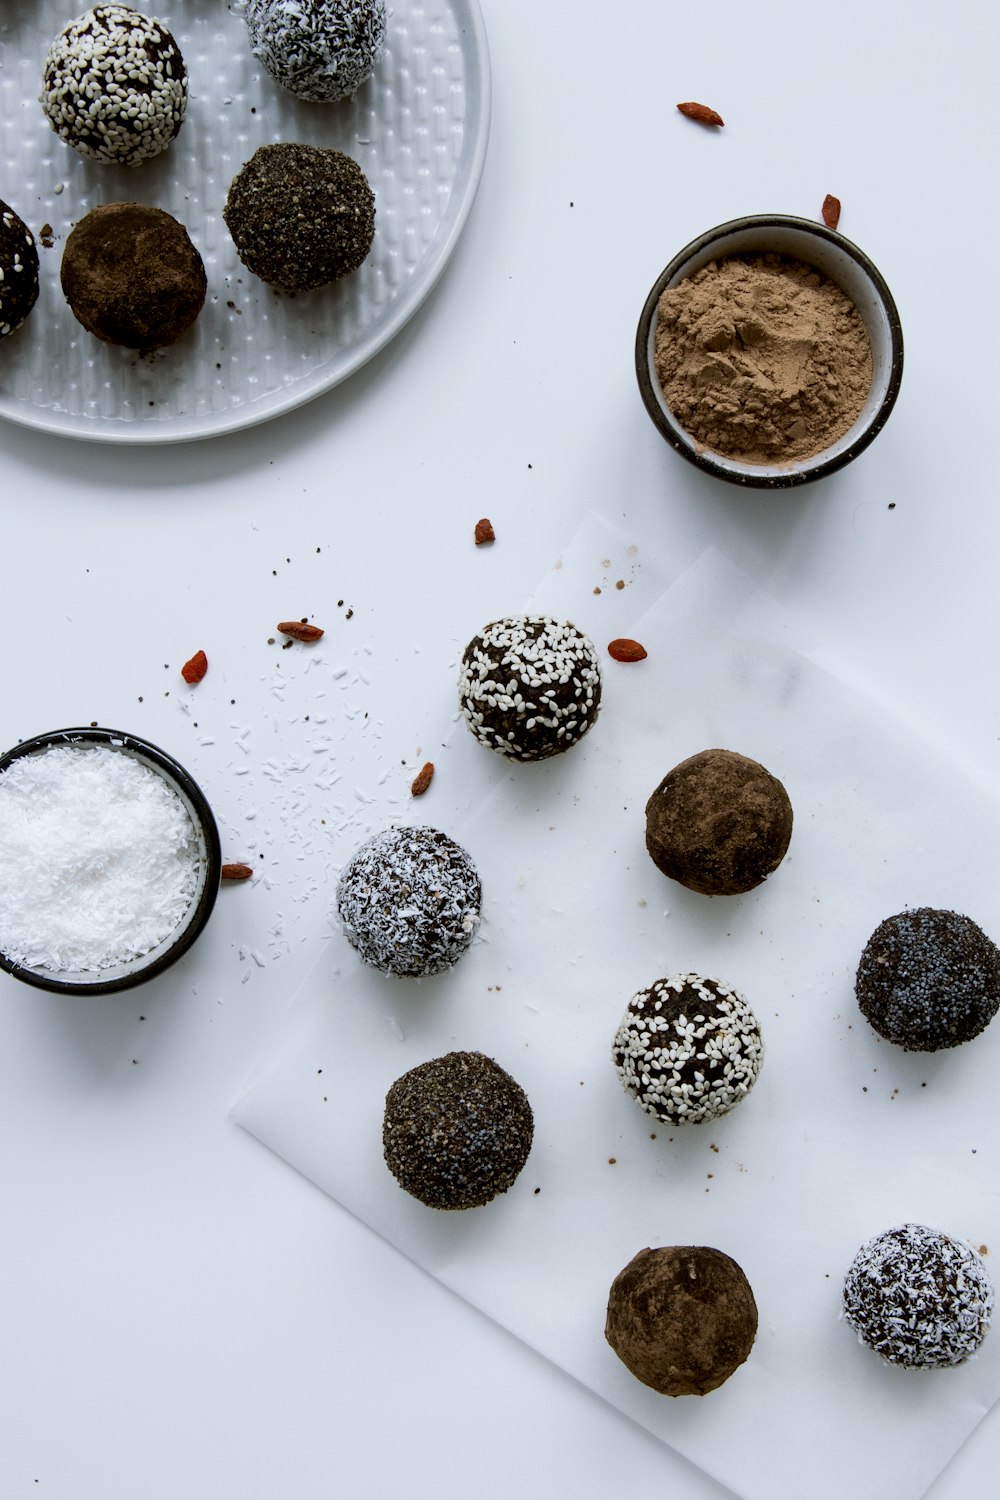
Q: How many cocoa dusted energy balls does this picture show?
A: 3